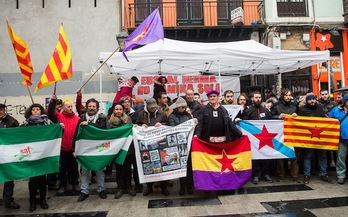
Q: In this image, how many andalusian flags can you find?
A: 2